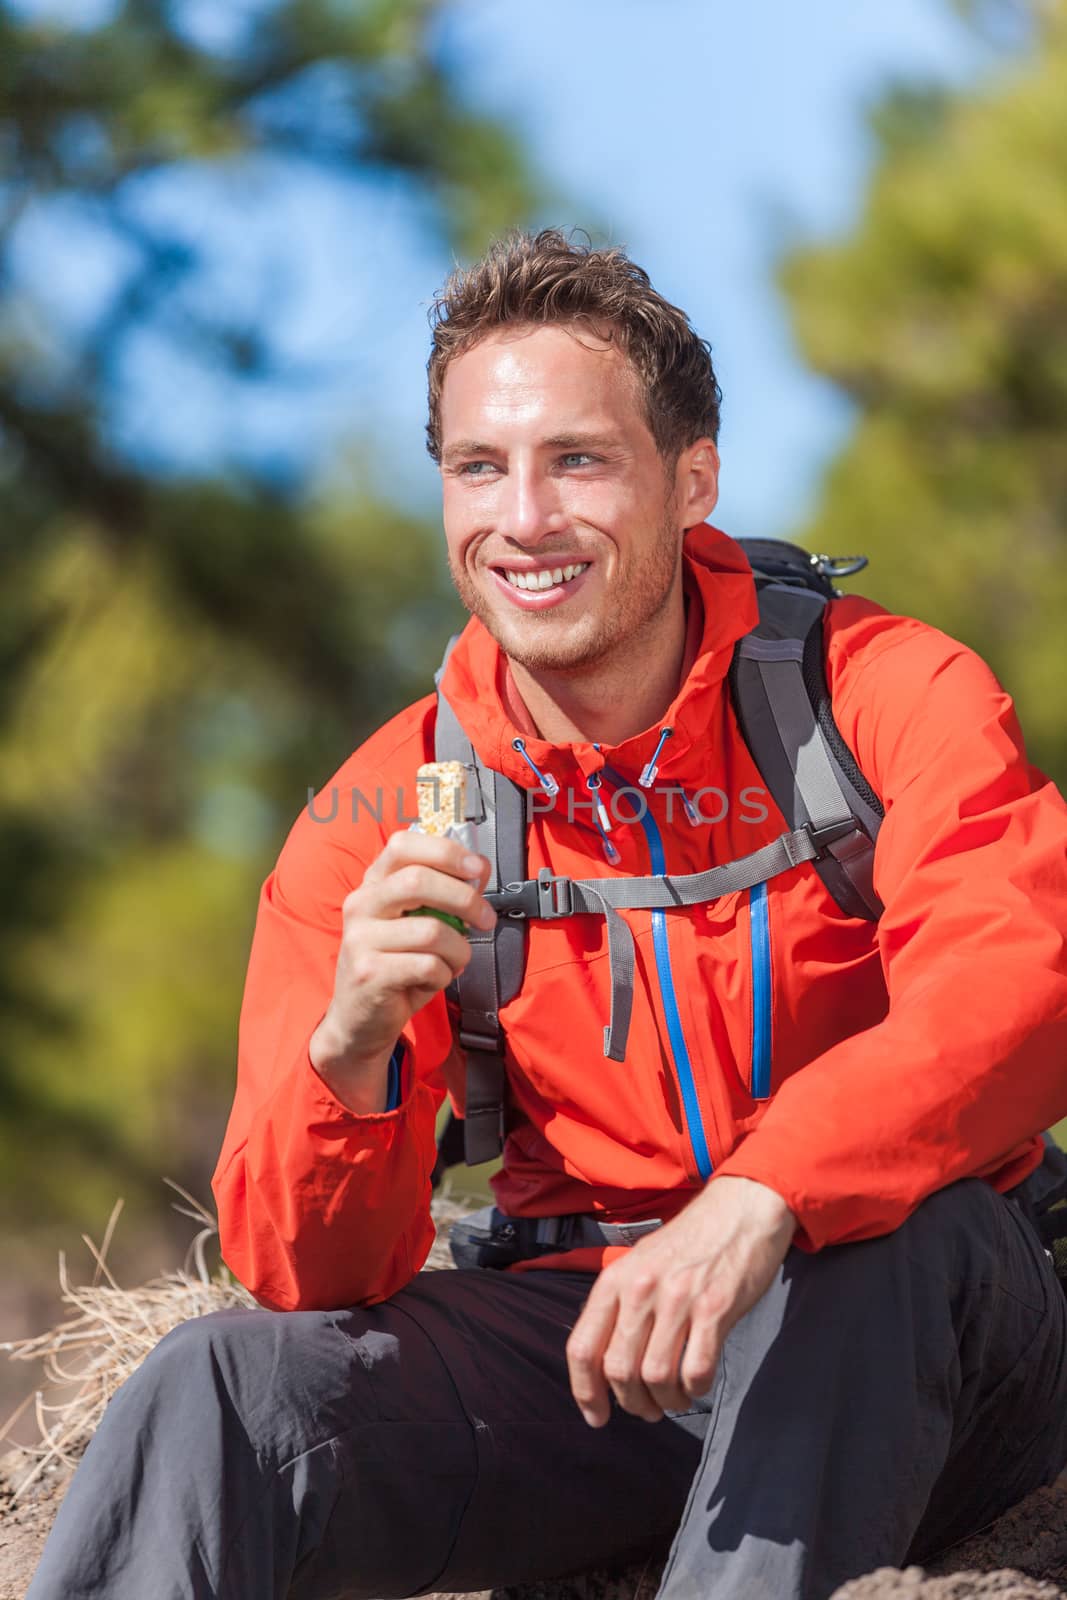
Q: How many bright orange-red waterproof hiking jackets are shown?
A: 1